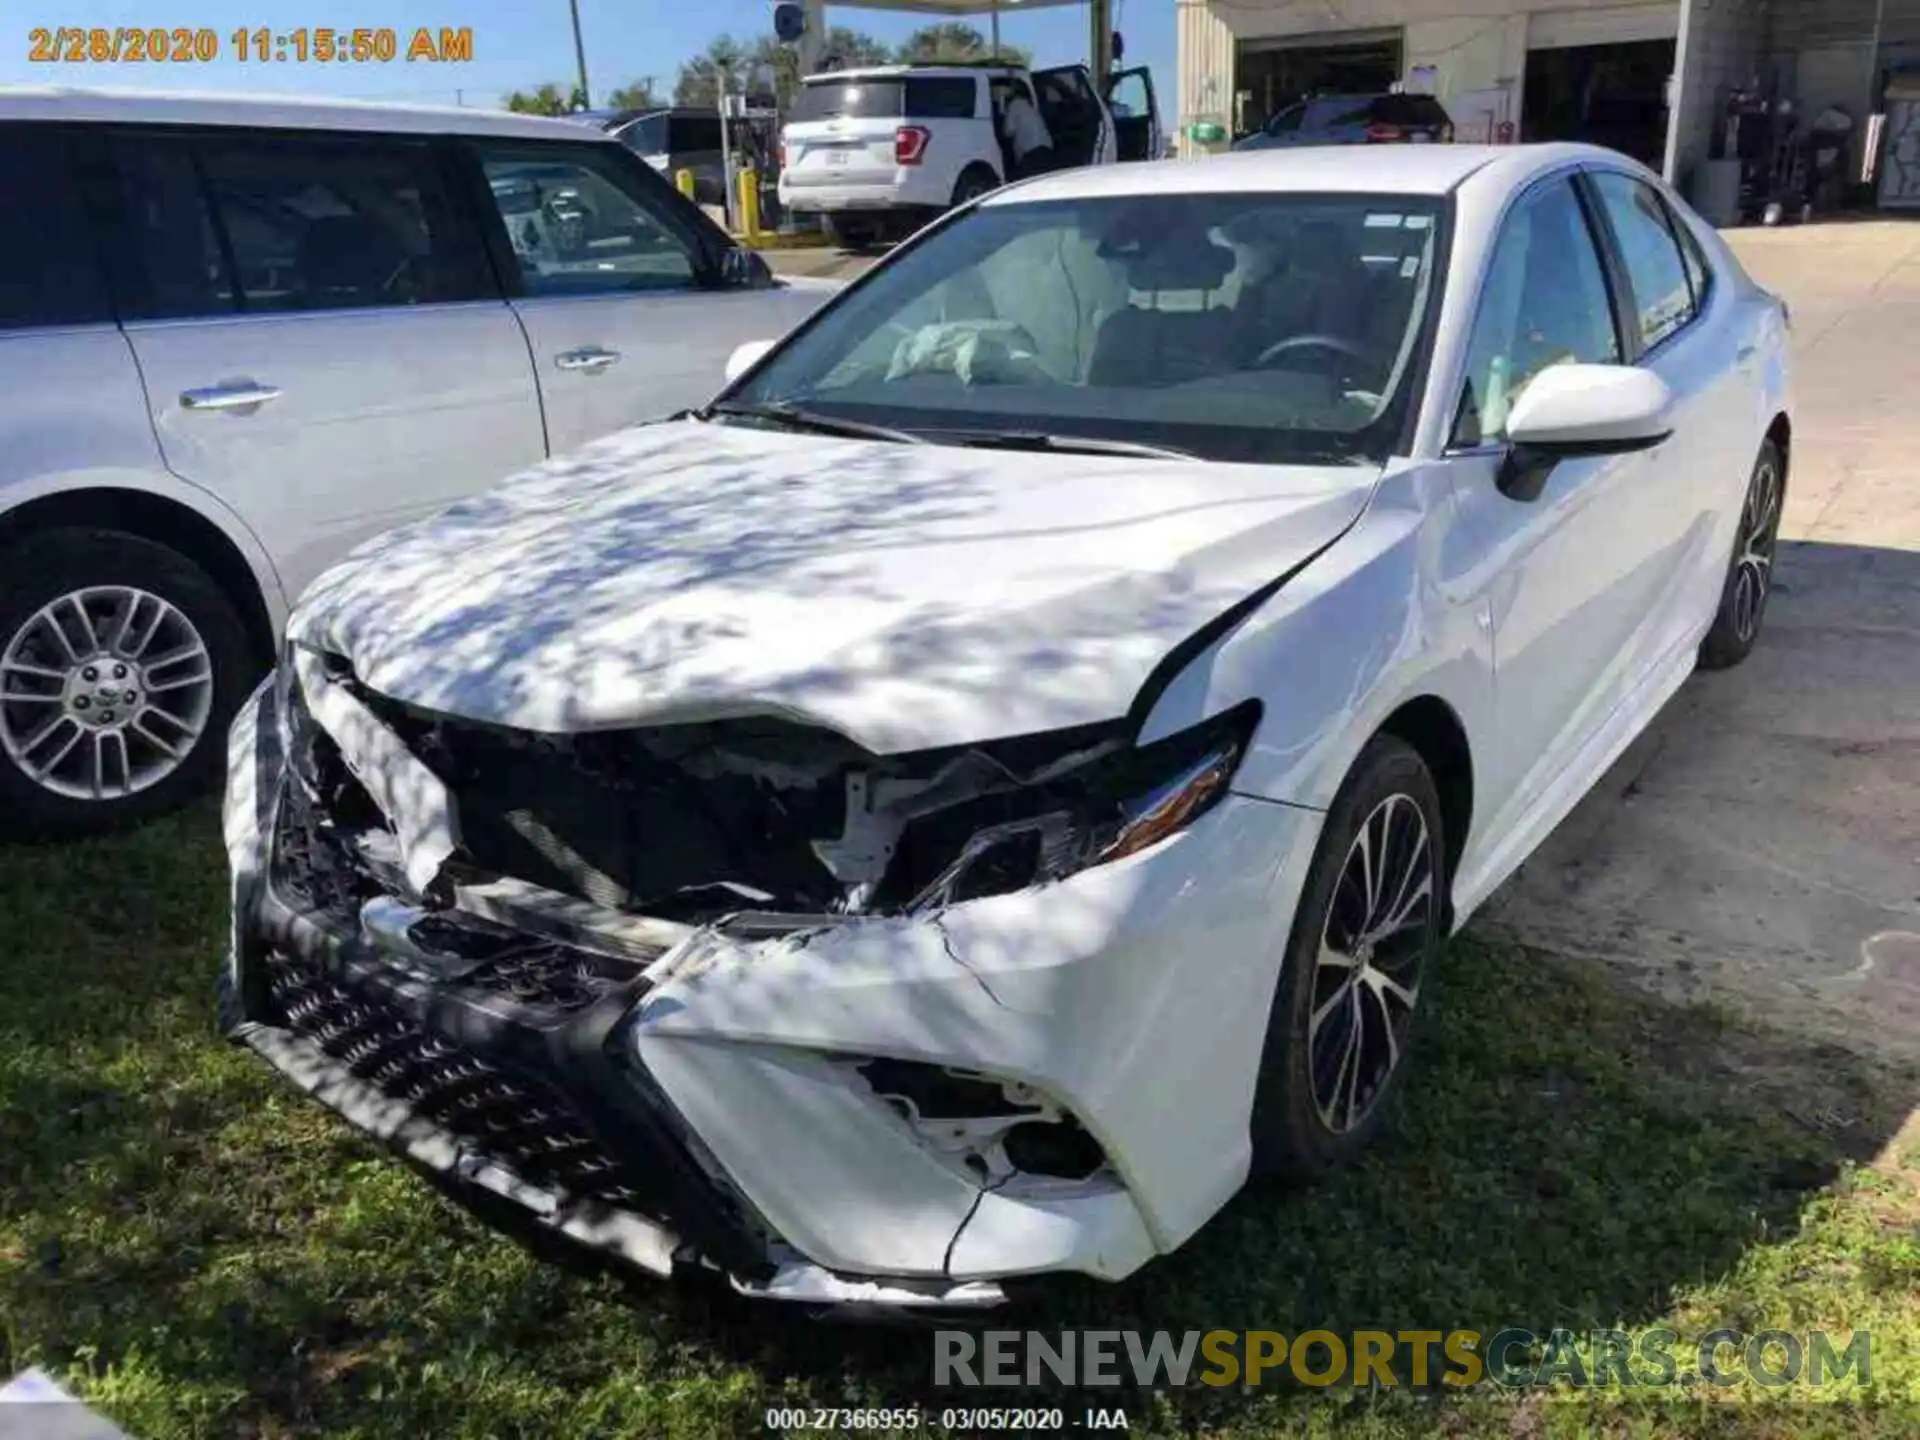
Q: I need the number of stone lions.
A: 0